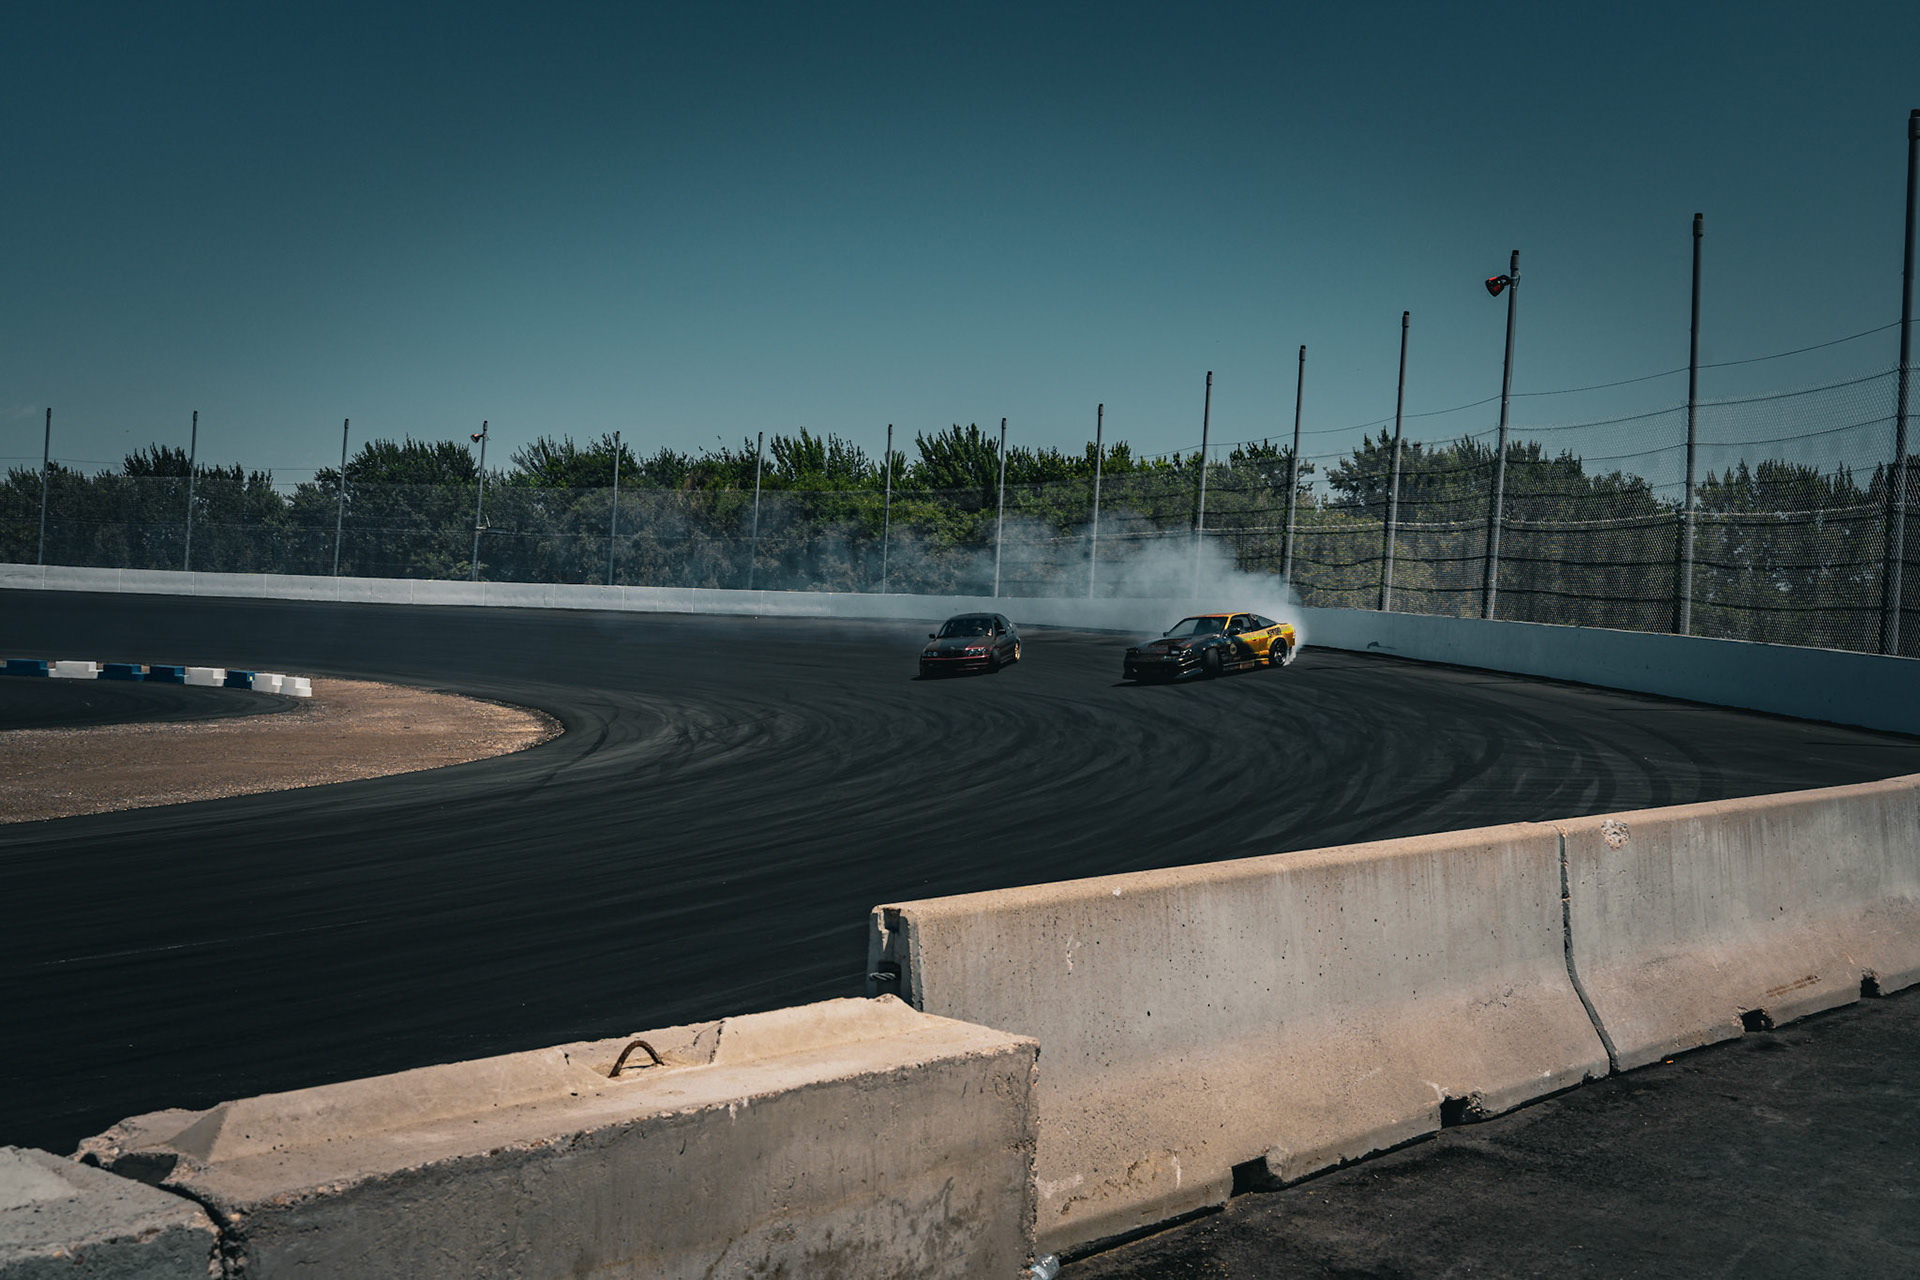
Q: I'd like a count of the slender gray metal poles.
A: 15